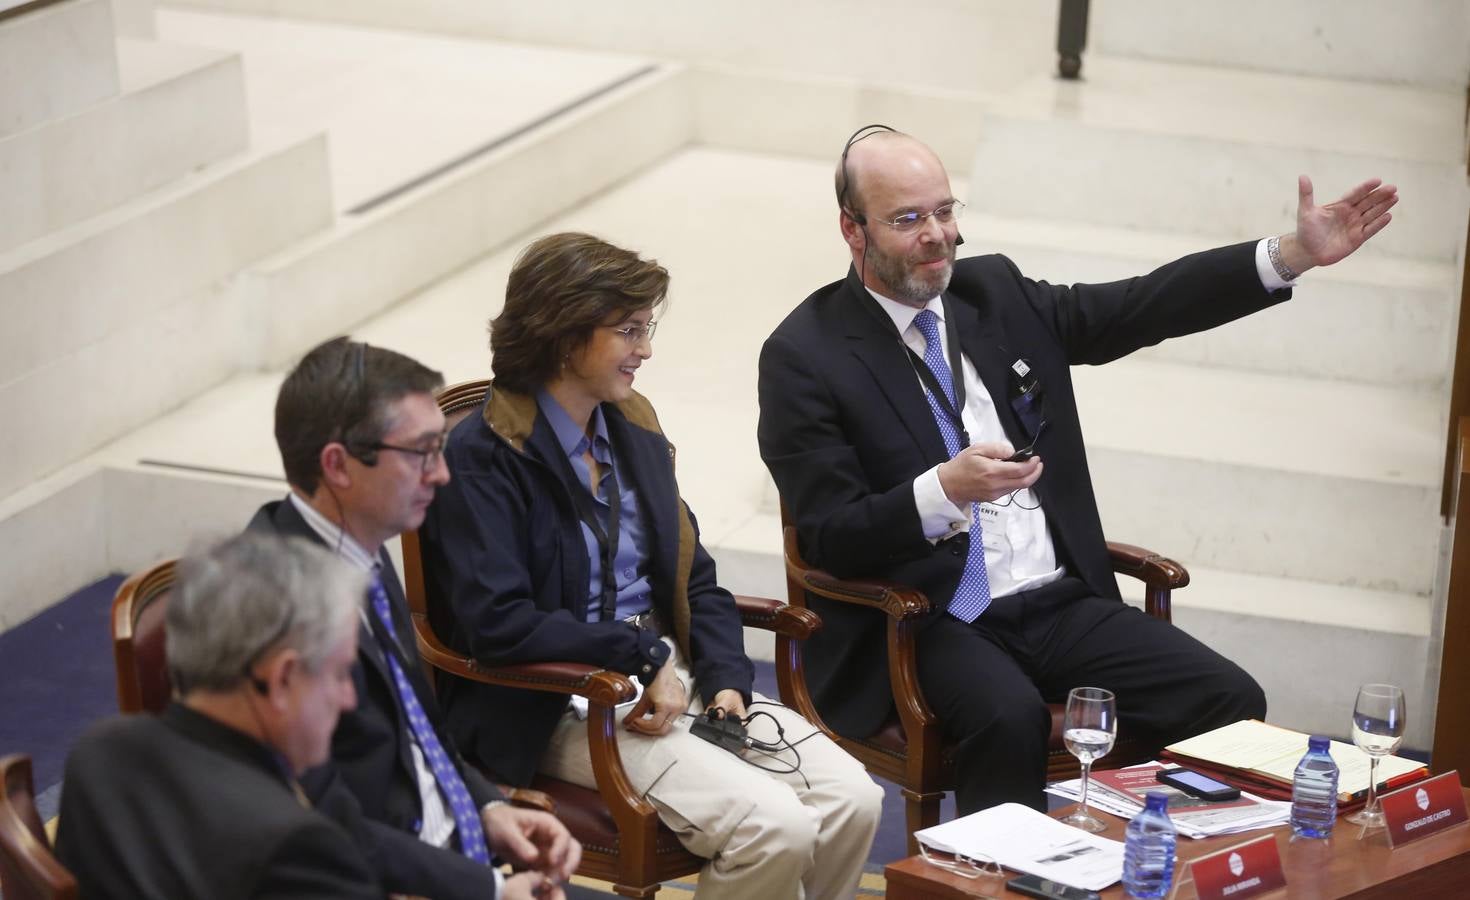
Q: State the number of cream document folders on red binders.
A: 1